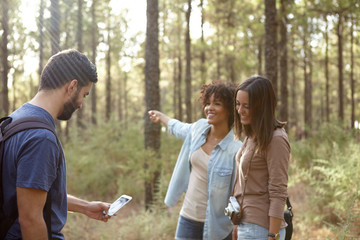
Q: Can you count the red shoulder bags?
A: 0